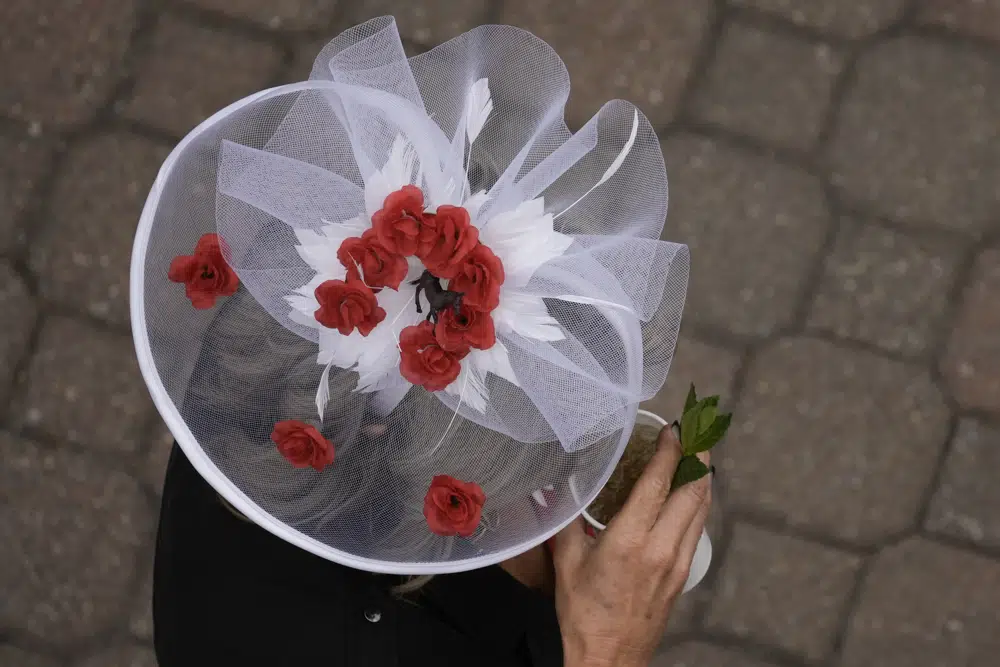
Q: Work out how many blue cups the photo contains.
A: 0